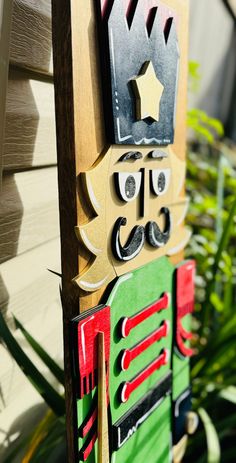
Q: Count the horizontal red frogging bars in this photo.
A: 3